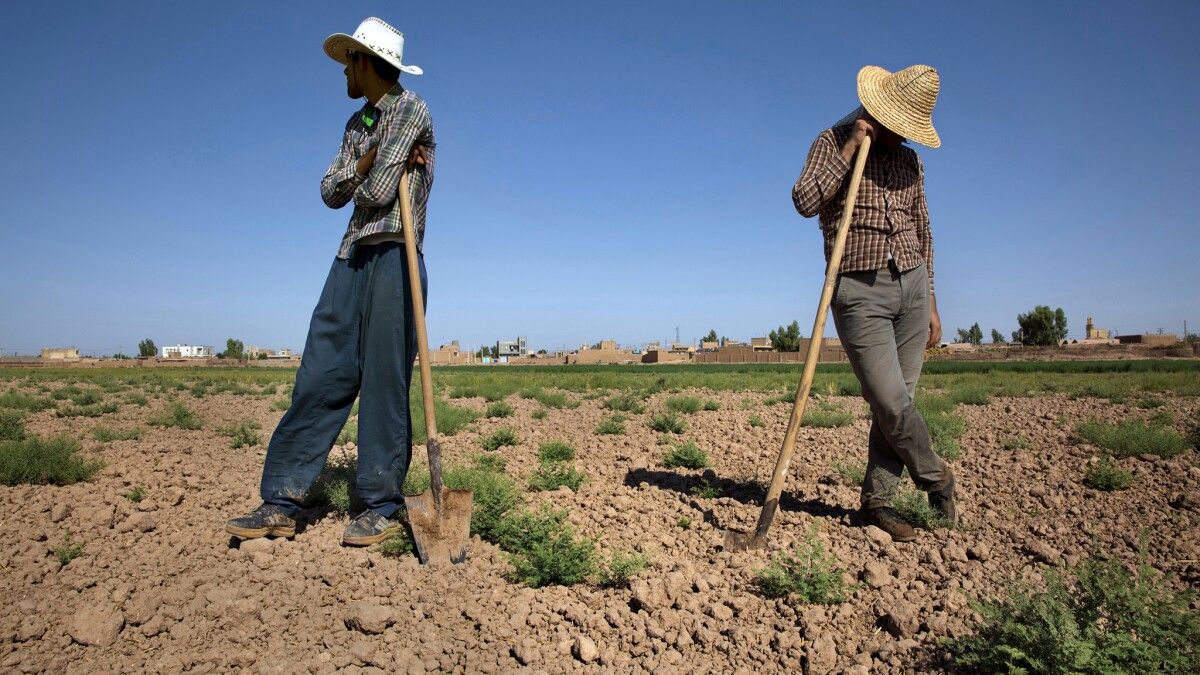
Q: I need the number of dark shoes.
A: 4